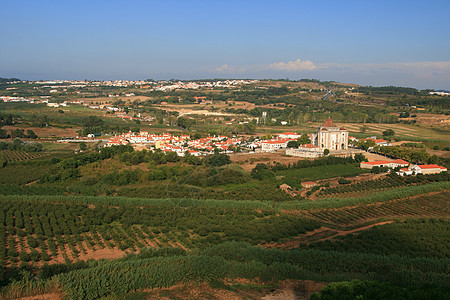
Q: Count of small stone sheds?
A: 2